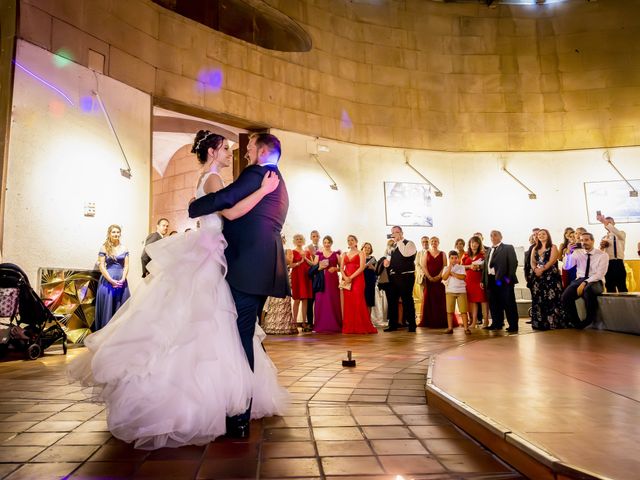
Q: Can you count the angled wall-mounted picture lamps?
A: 5